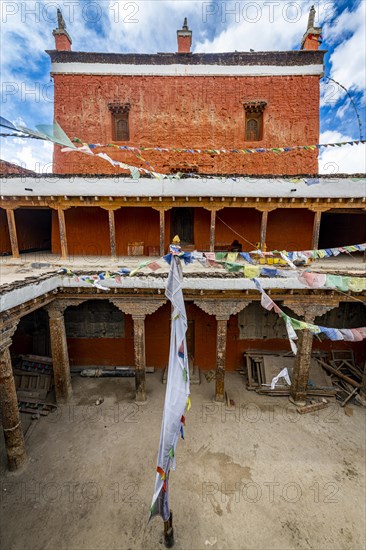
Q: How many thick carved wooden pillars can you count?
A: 5